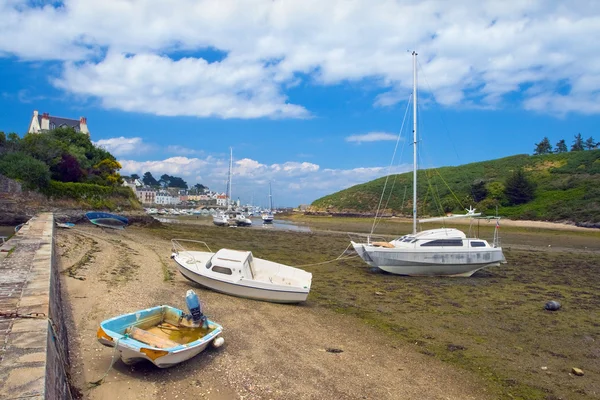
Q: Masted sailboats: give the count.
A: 3